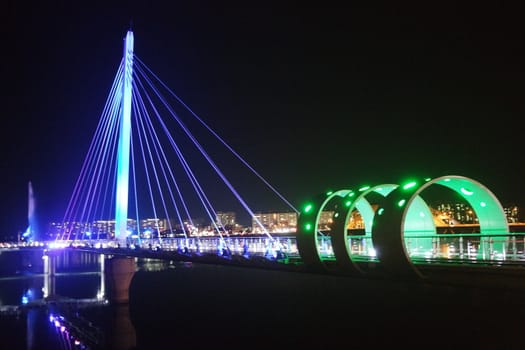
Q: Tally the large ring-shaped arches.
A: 3